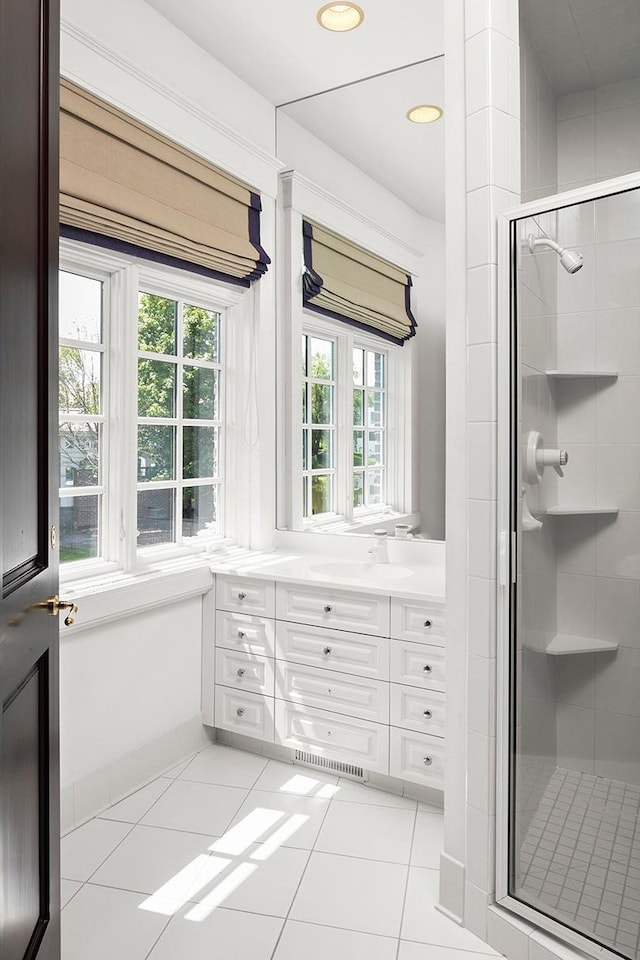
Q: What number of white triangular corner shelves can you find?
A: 3